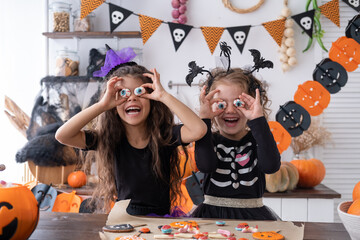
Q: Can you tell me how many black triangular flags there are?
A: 5